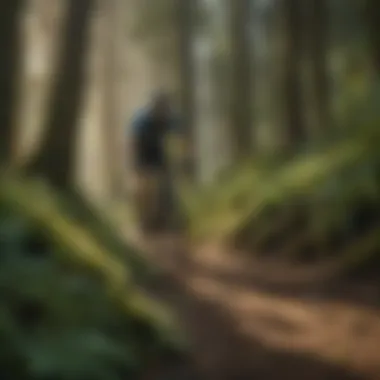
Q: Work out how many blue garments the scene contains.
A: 1